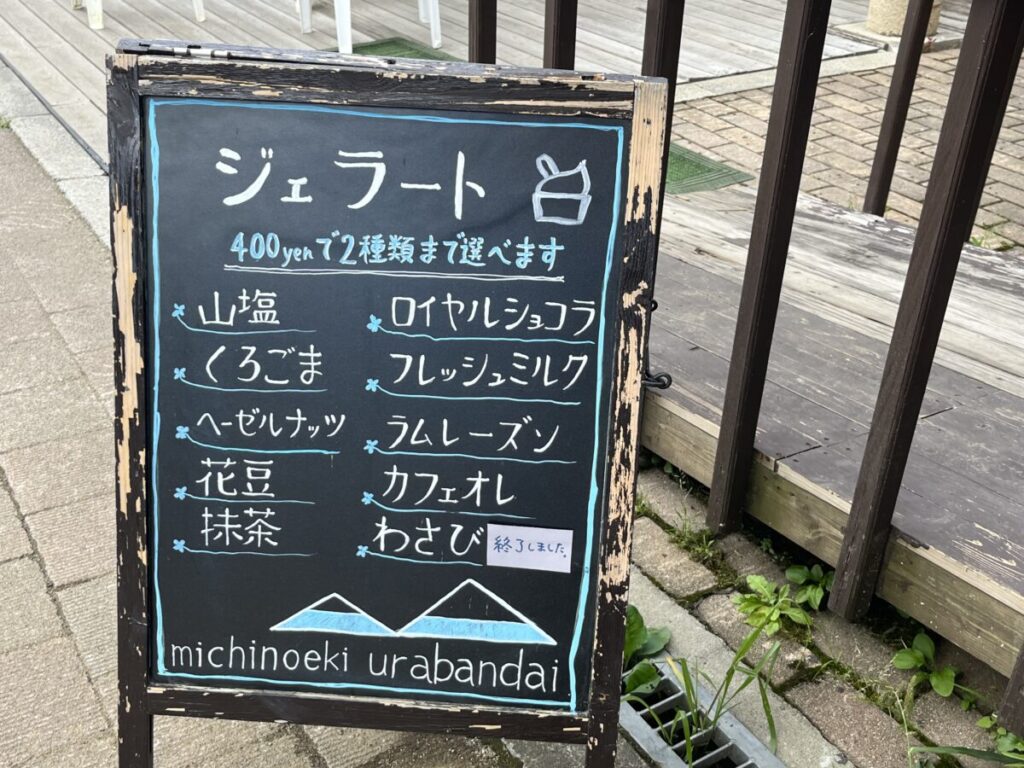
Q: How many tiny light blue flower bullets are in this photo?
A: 10